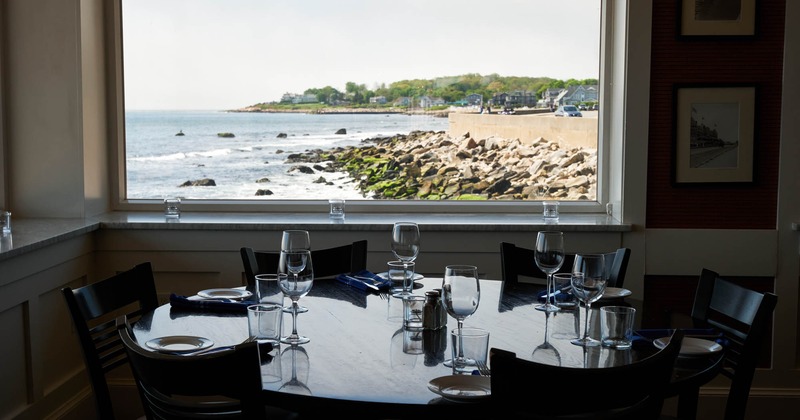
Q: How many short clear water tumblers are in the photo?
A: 6